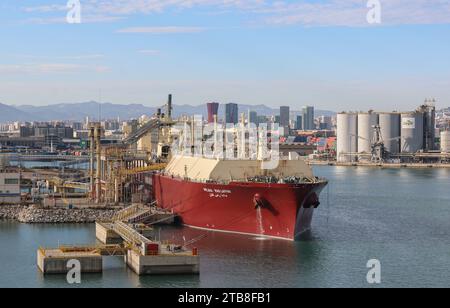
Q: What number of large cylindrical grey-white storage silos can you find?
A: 4